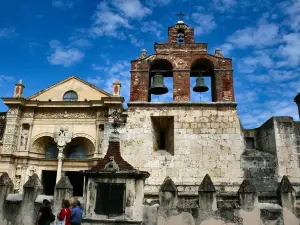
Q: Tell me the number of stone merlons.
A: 7